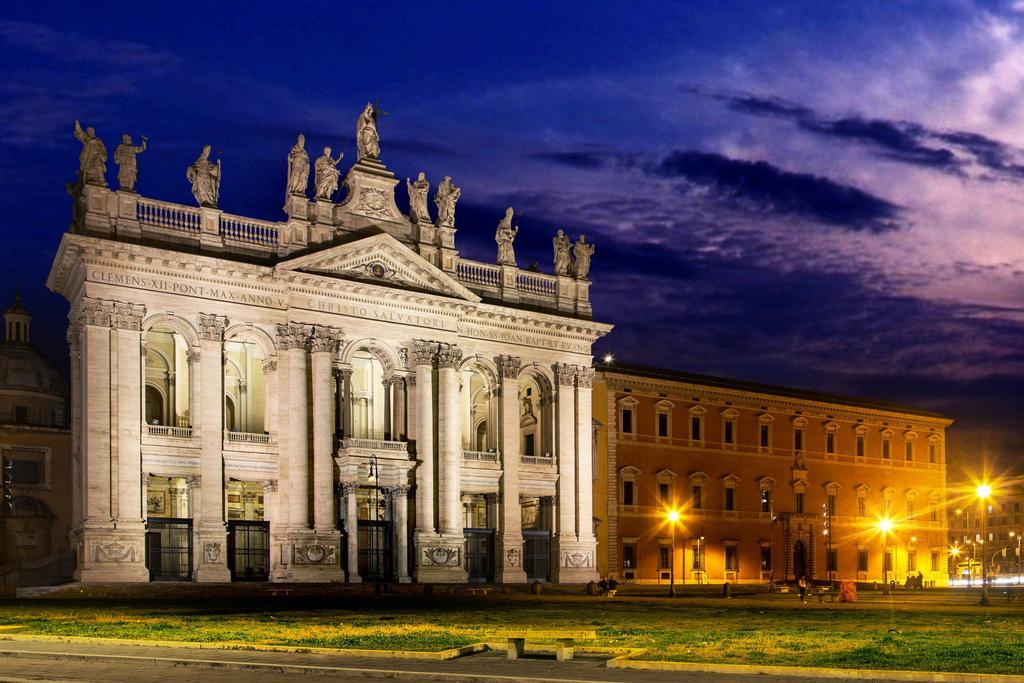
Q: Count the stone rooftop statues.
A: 11